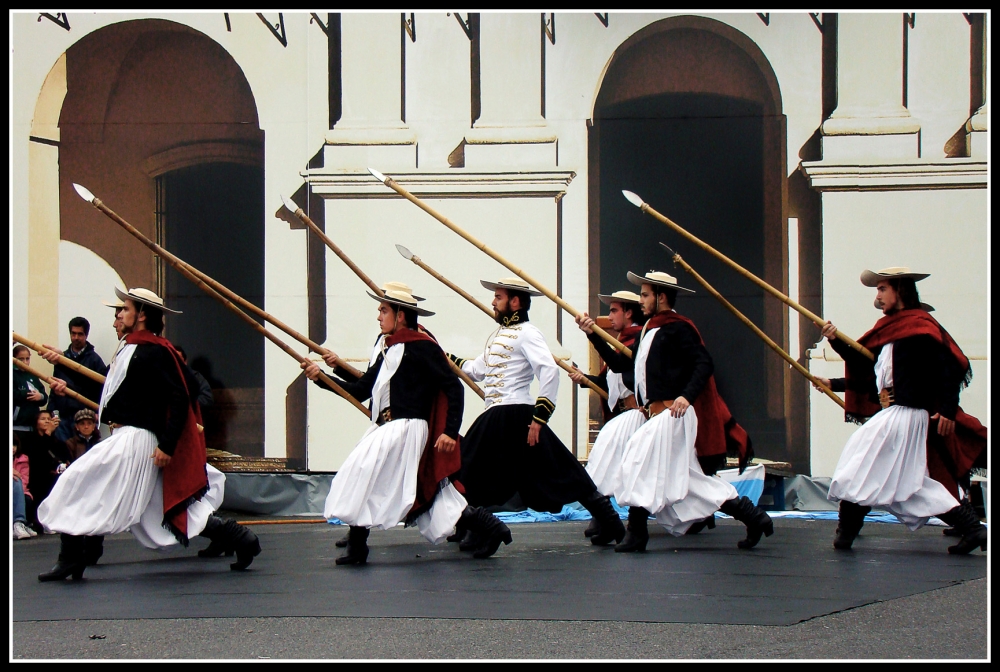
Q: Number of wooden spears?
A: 9